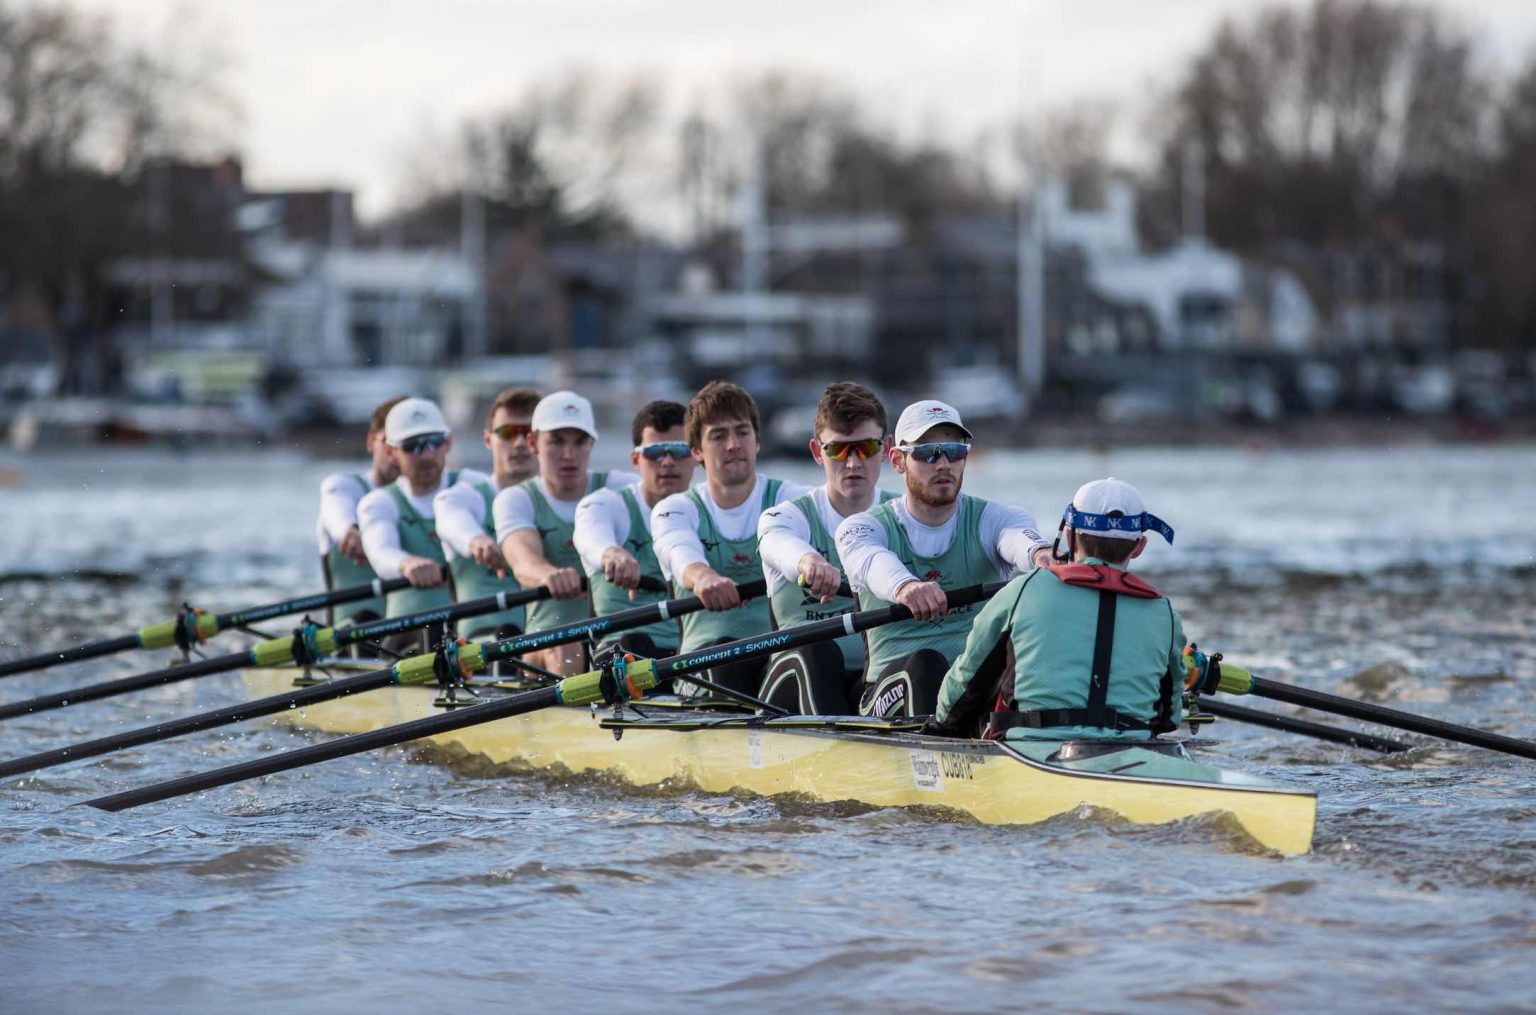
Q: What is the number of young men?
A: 9